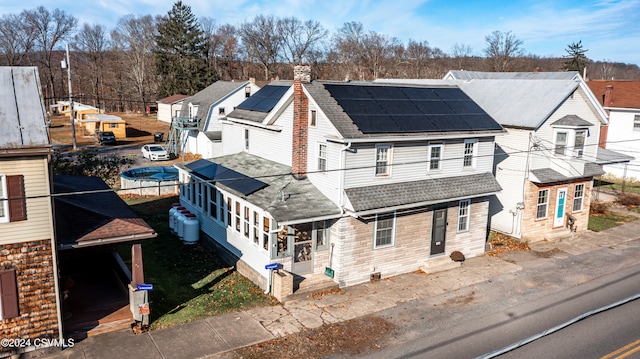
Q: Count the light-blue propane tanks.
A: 4